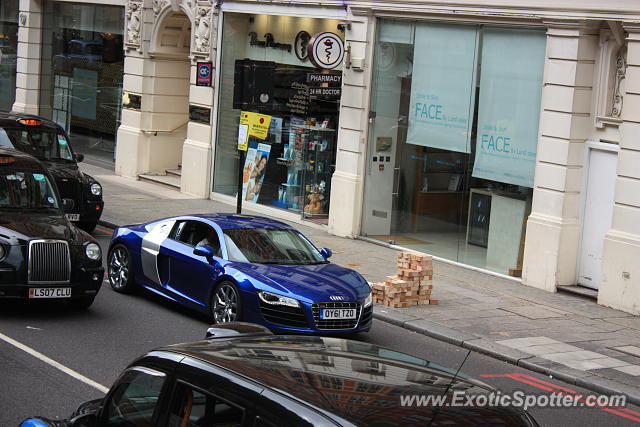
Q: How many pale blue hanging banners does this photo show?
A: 2